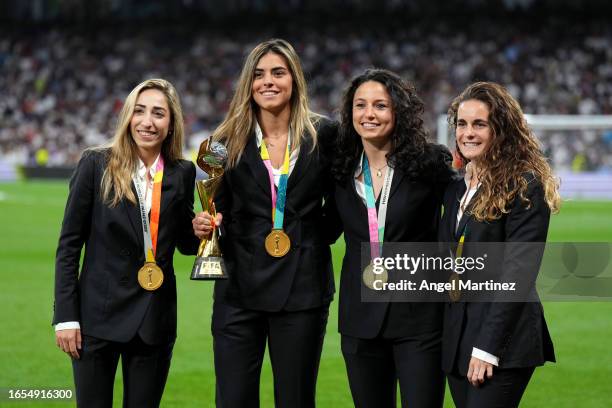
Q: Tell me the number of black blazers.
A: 4